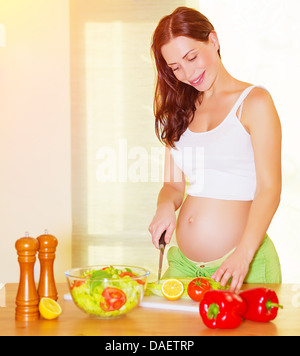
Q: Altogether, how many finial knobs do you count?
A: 2